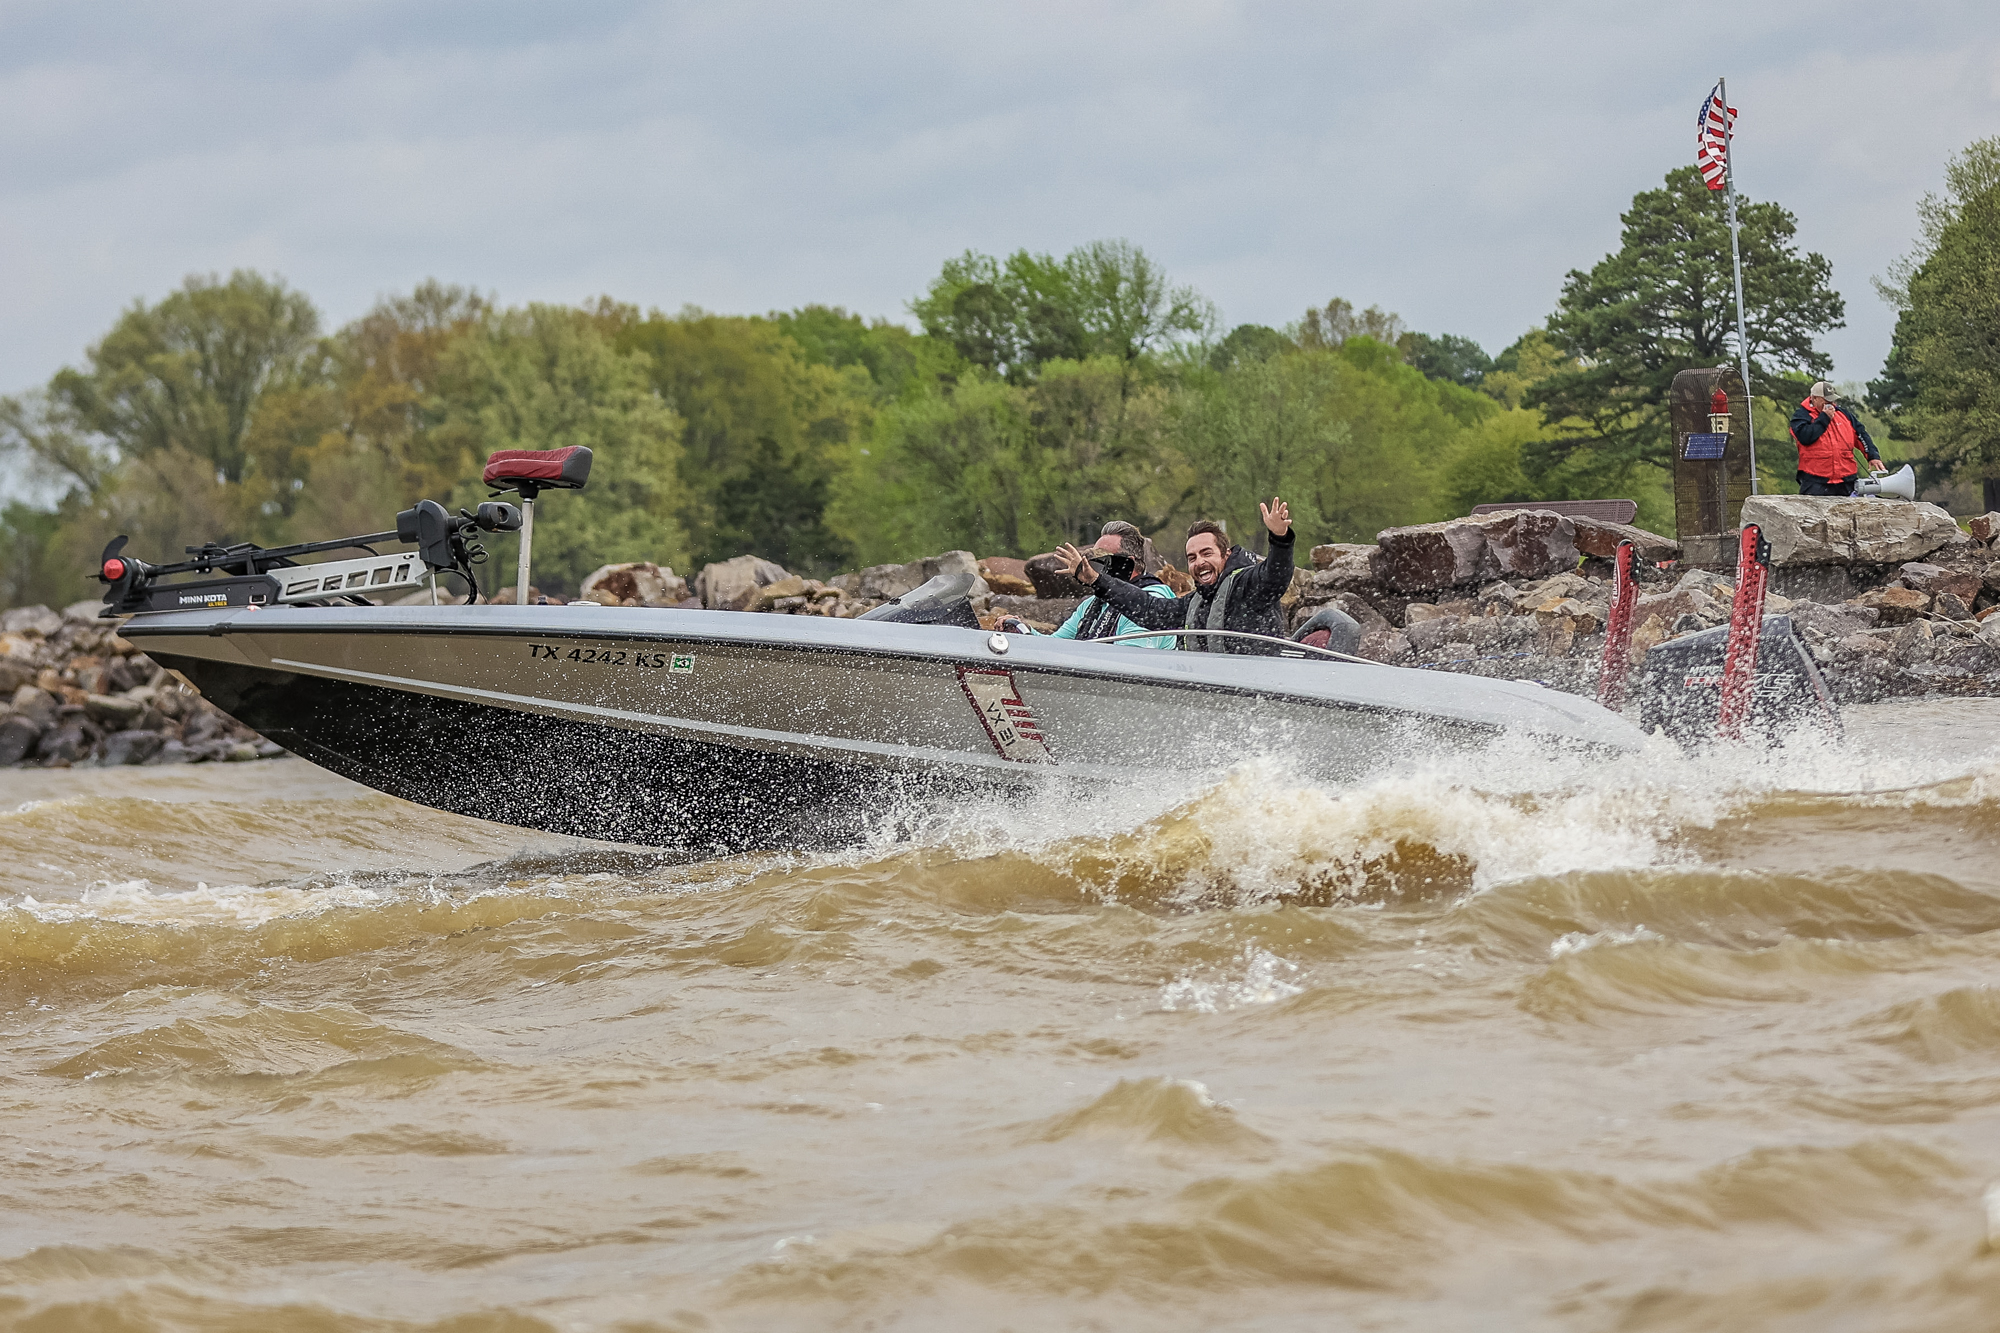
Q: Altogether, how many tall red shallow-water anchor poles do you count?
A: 2